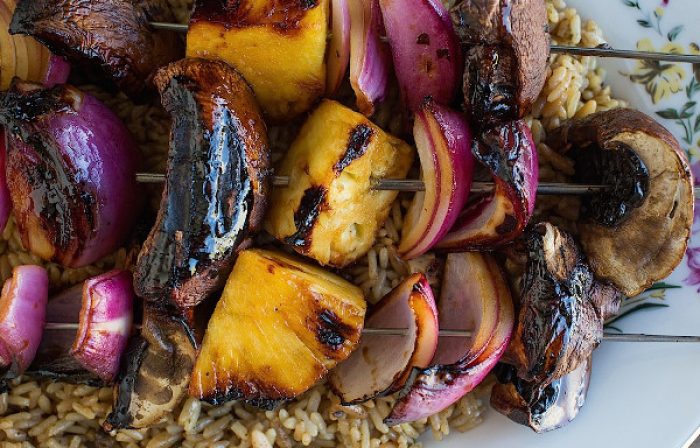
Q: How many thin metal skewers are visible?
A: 3